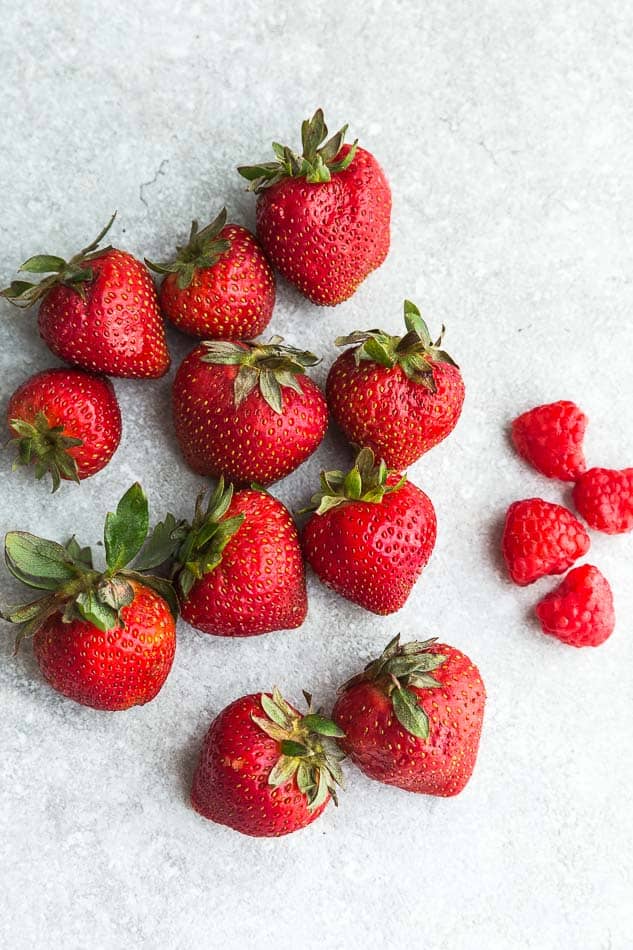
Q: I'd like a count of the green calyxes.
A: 11